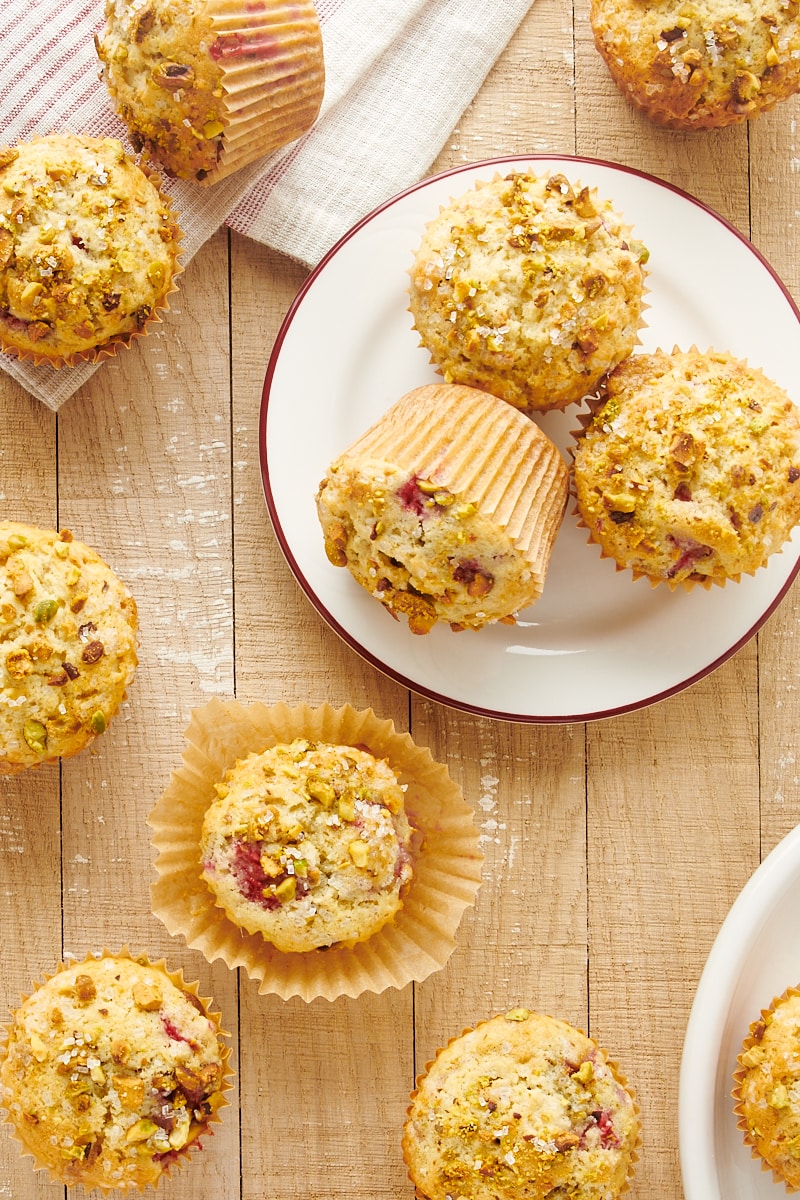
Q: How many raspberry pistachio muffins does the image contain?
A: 11